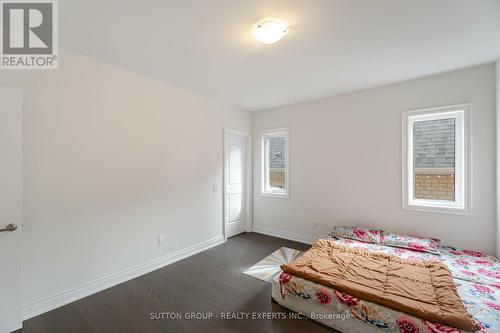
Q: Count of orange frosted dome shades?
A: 0